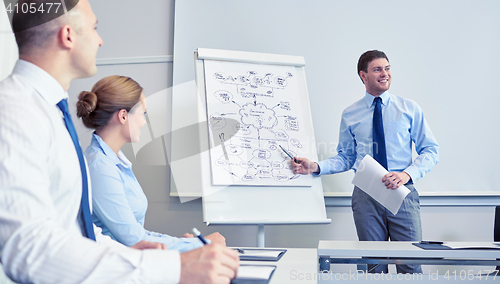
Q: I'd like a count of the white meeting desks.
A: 2